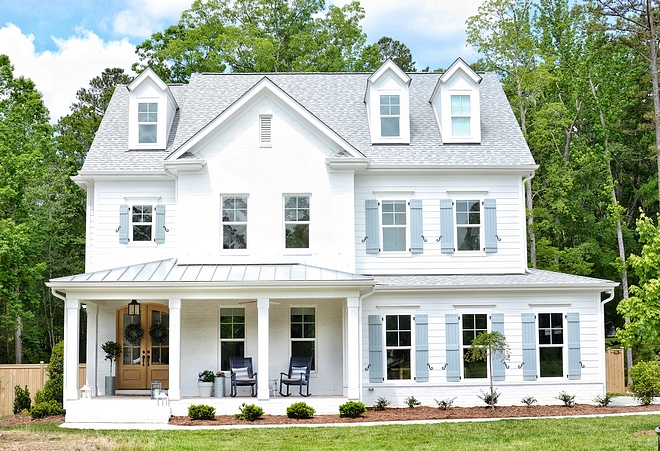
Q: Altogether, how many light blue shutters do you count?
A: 12